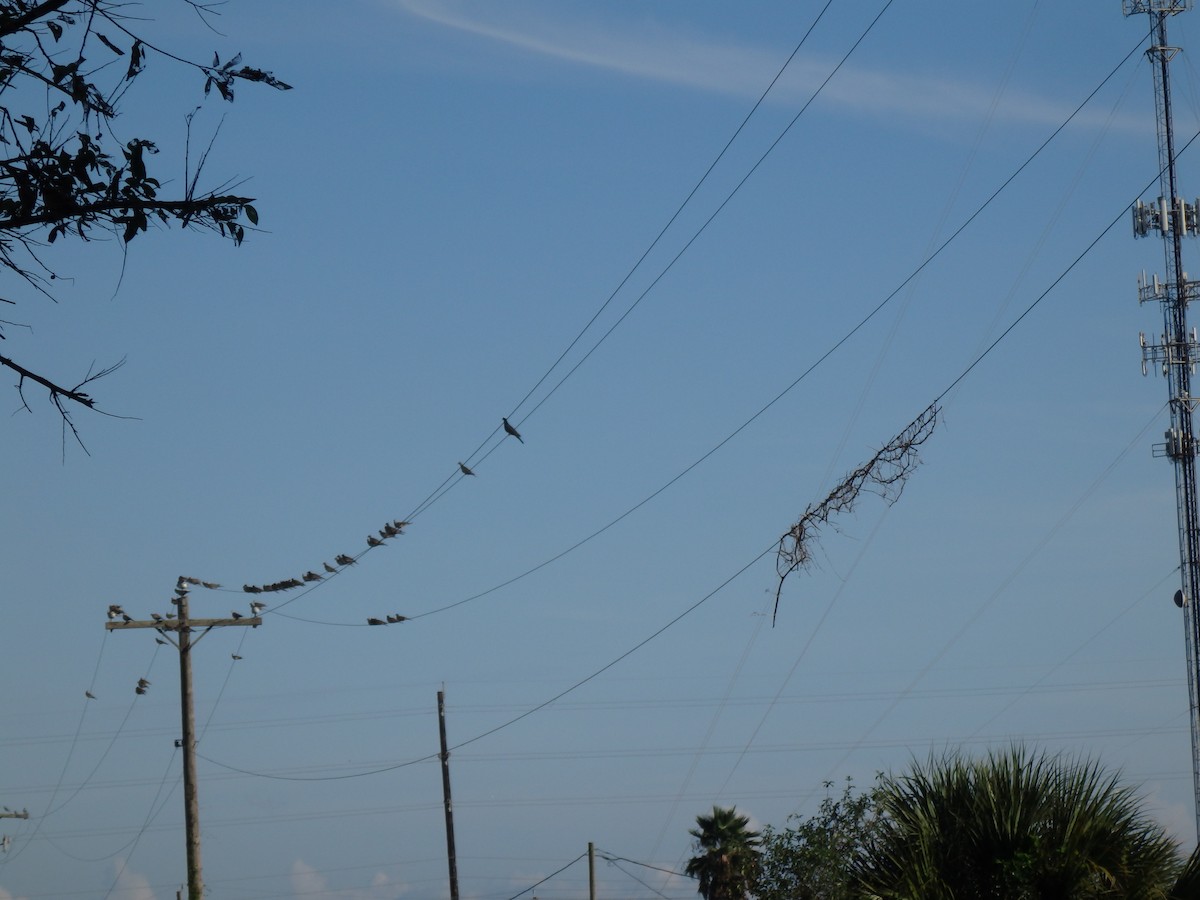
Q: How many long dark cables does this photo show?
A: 4